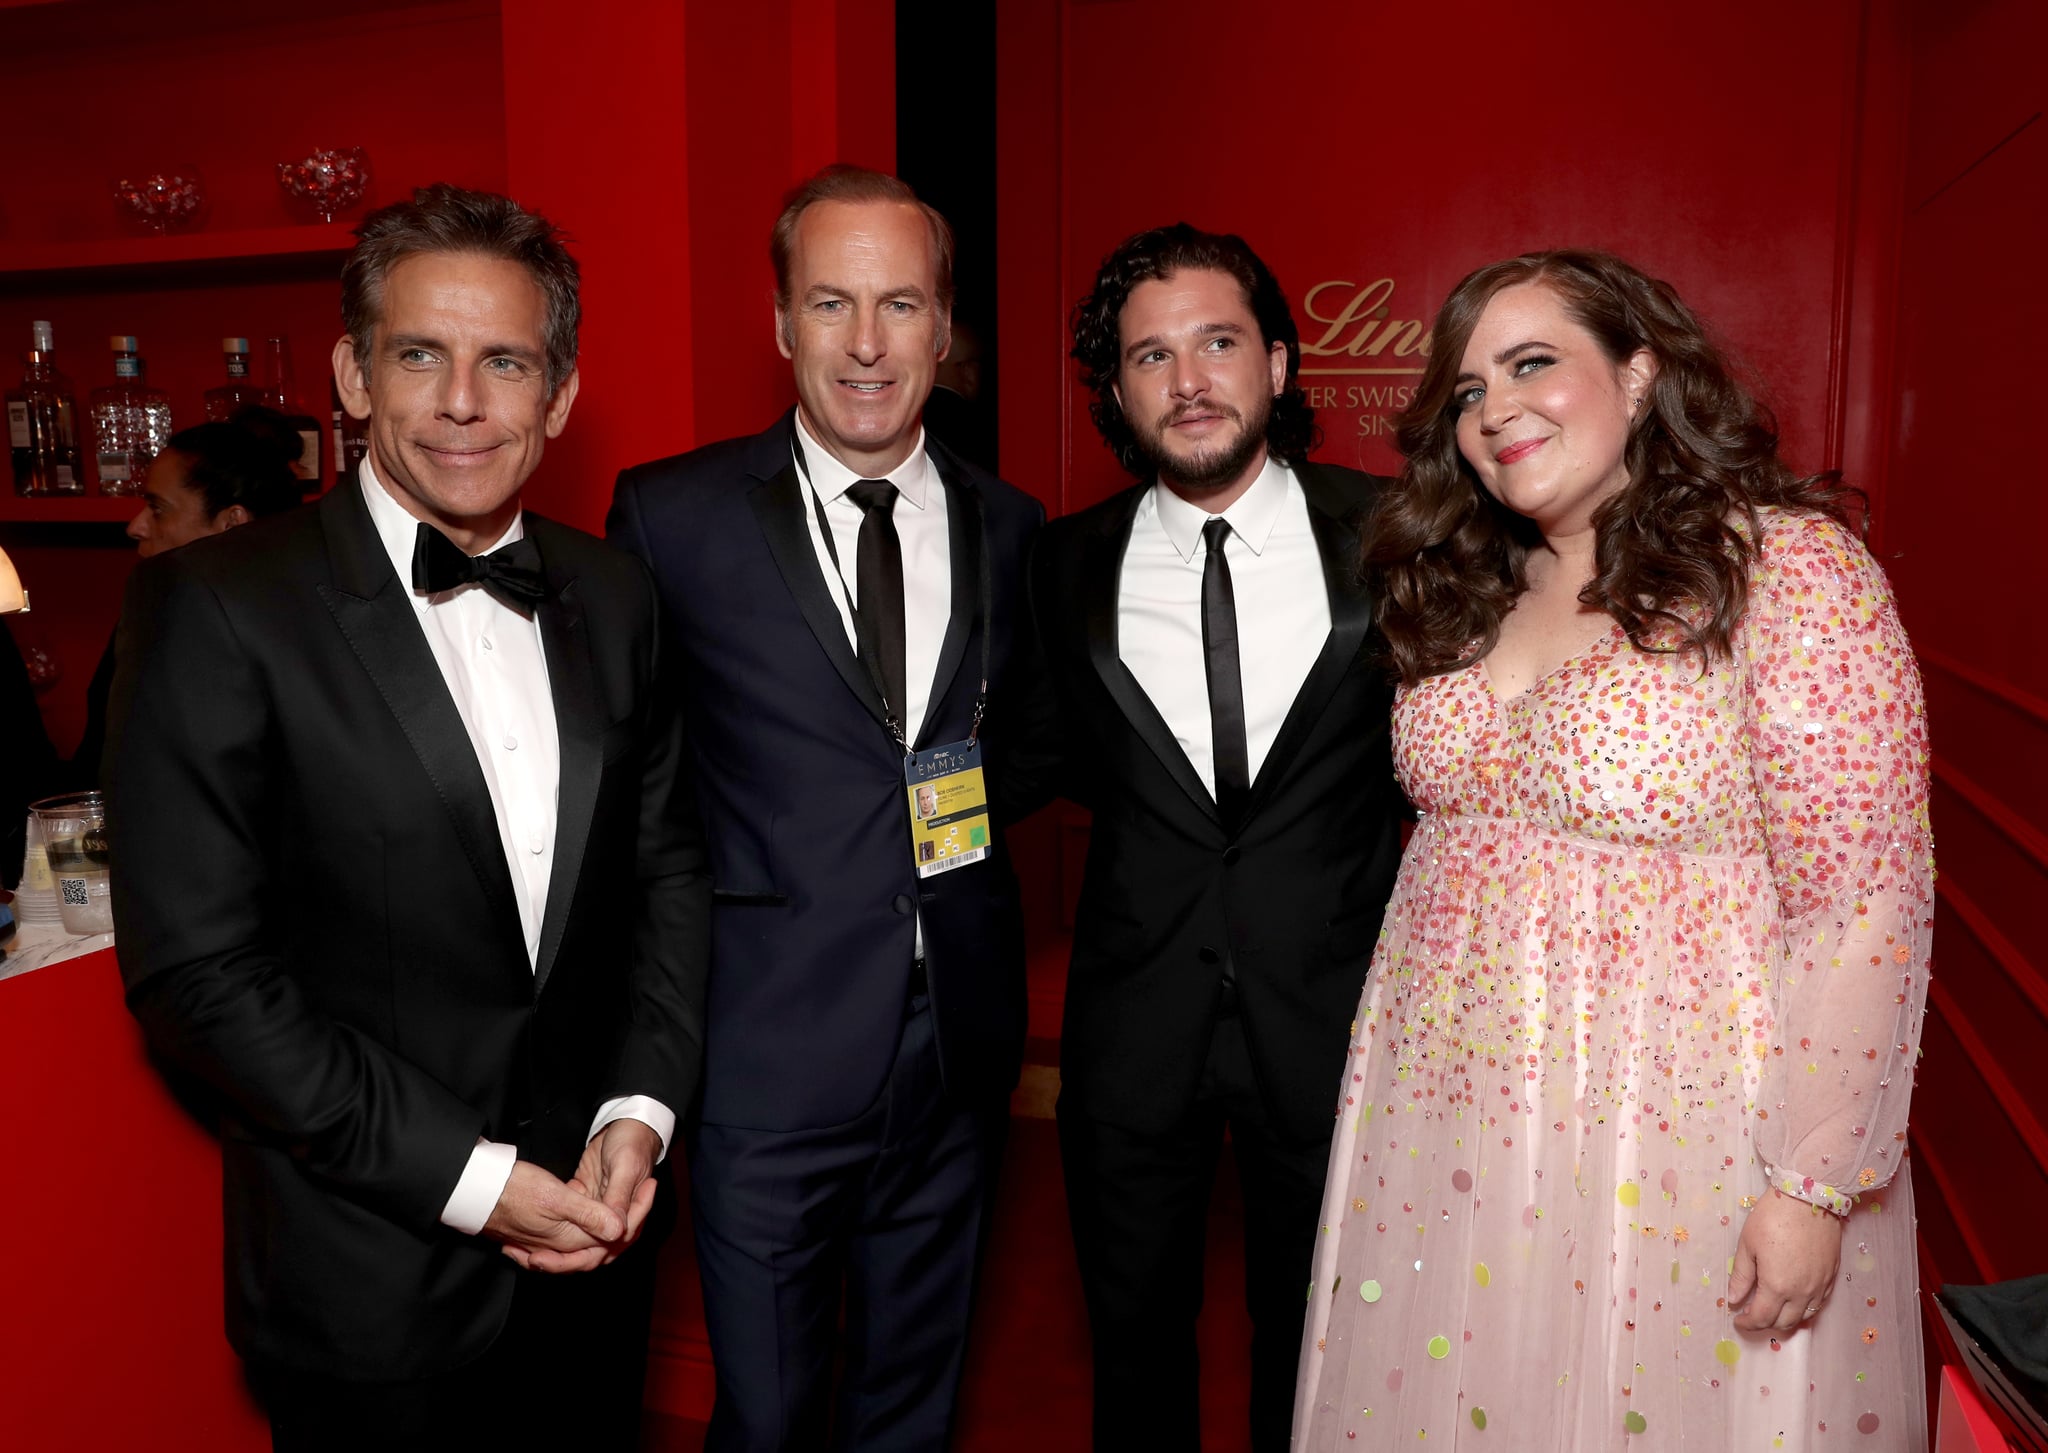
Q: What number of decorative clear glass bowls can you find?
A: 2